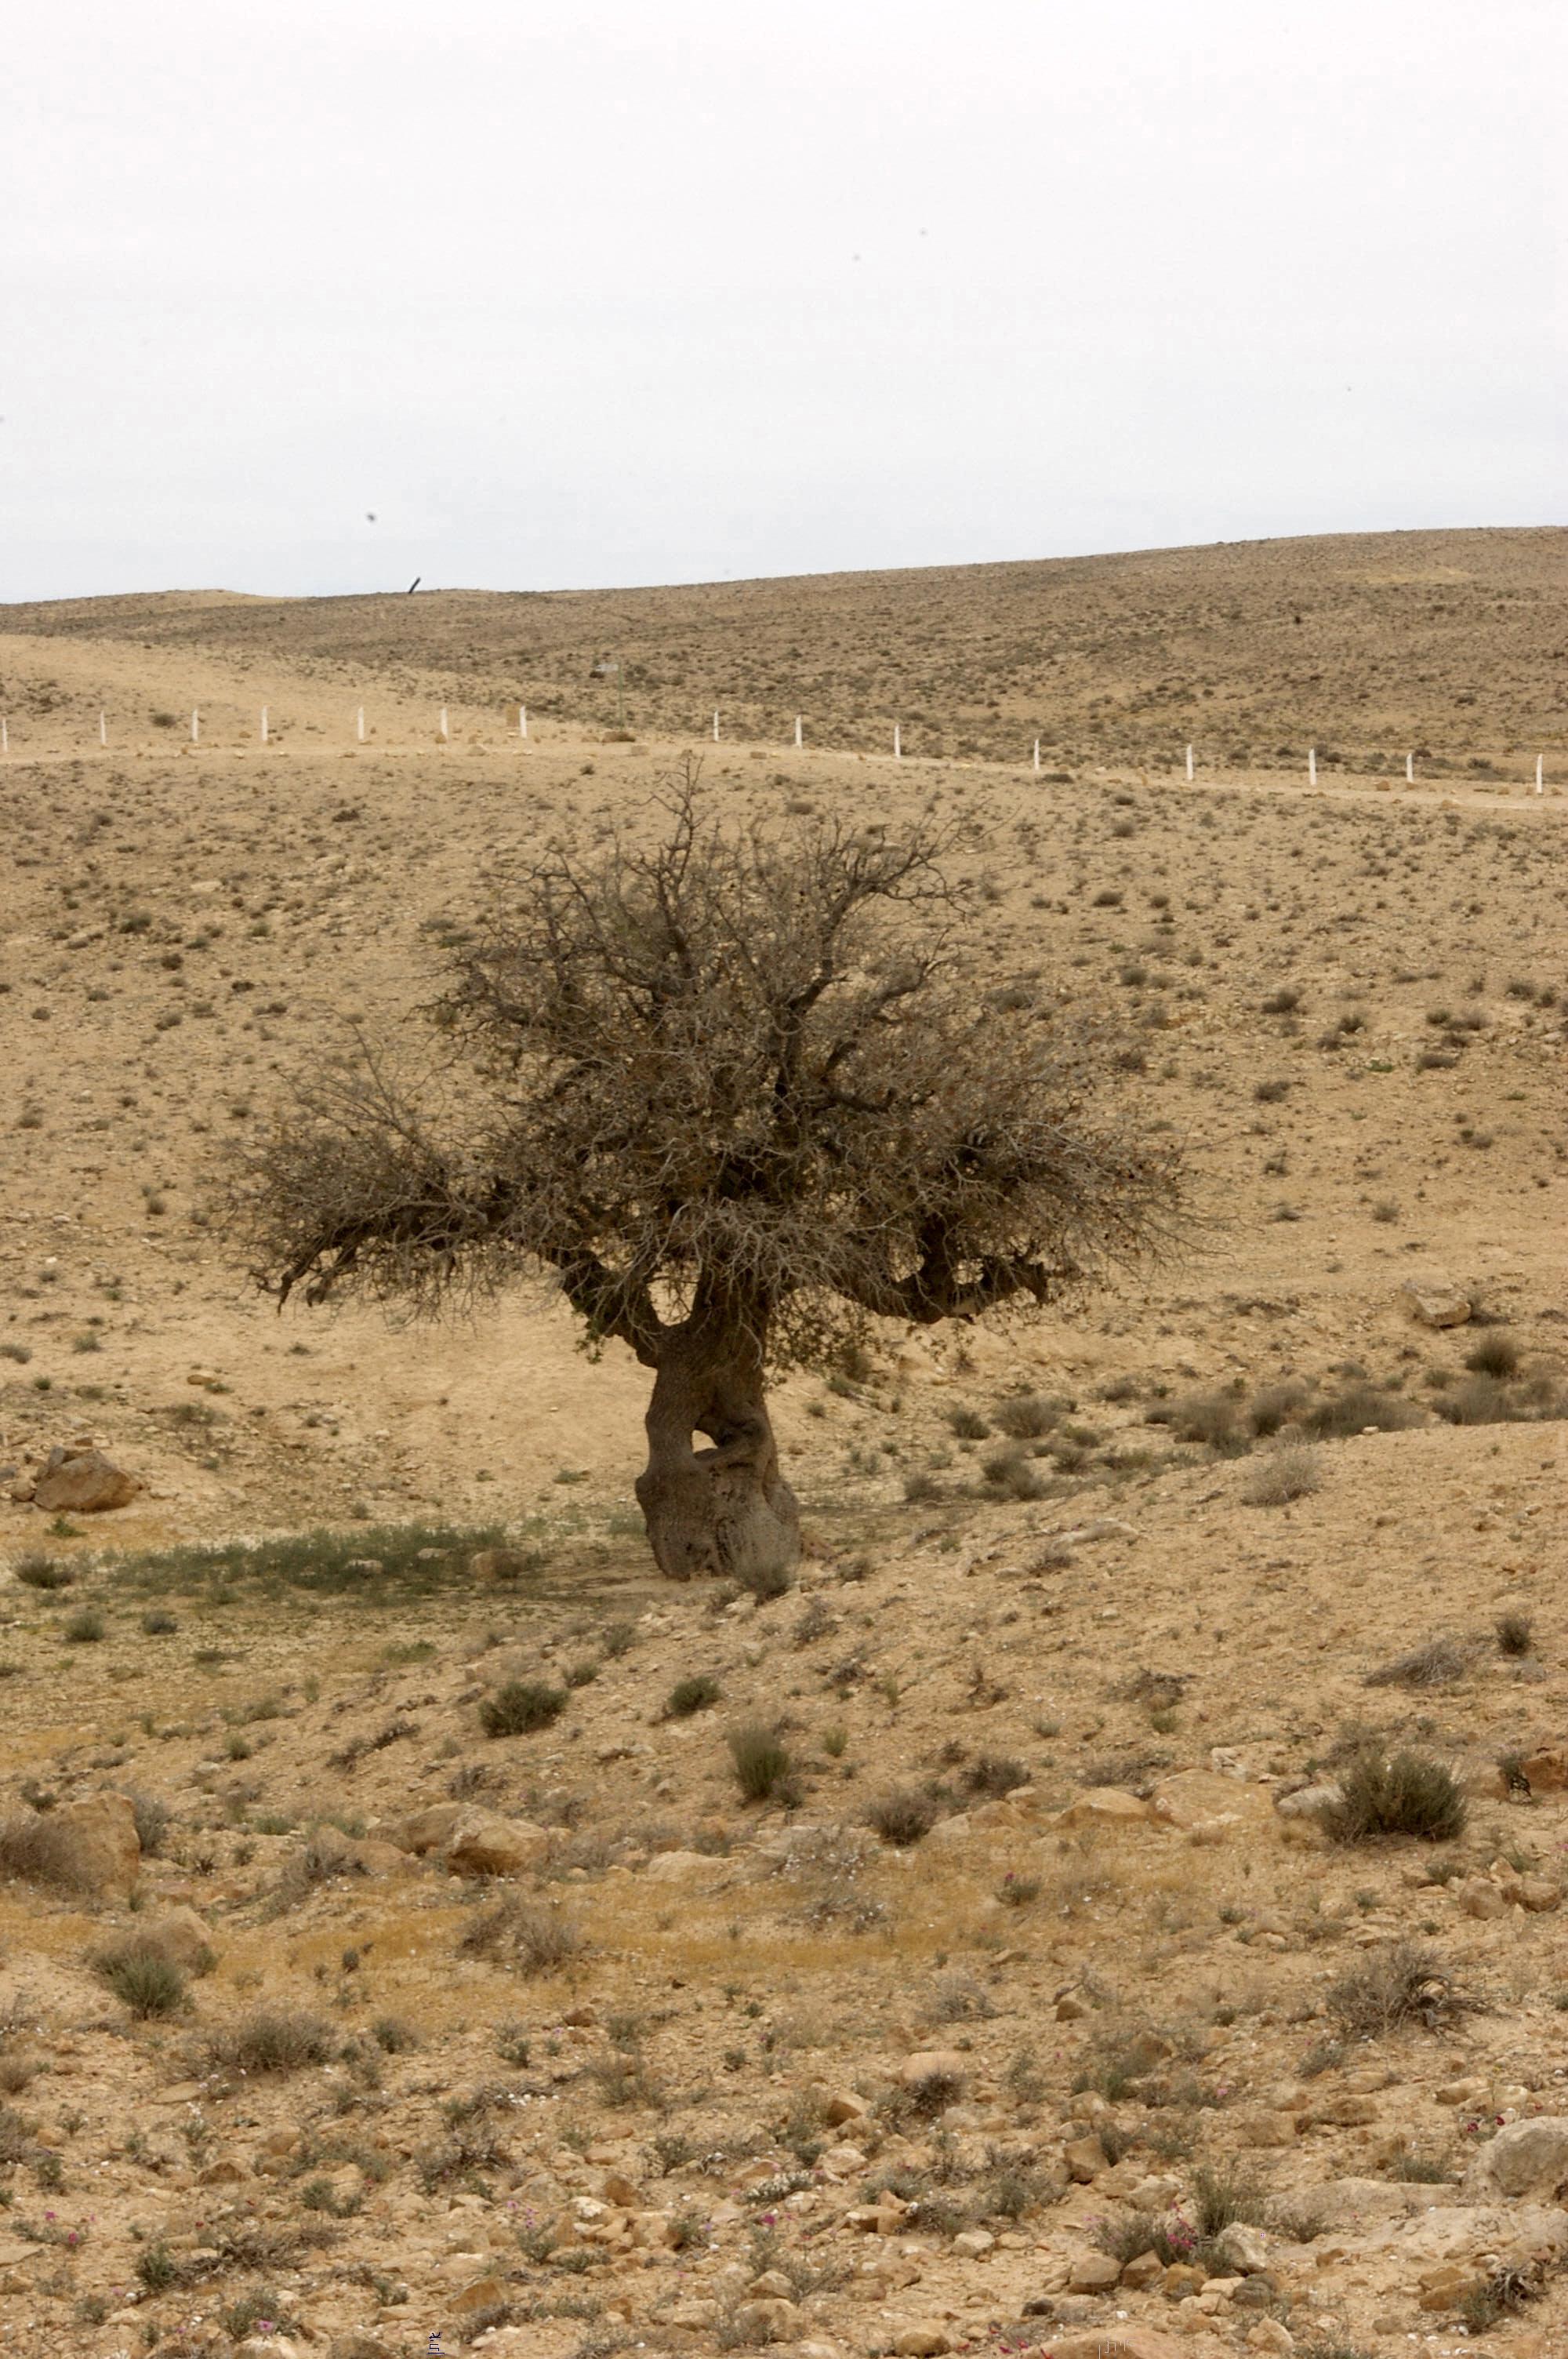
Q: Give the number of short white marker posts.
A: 15